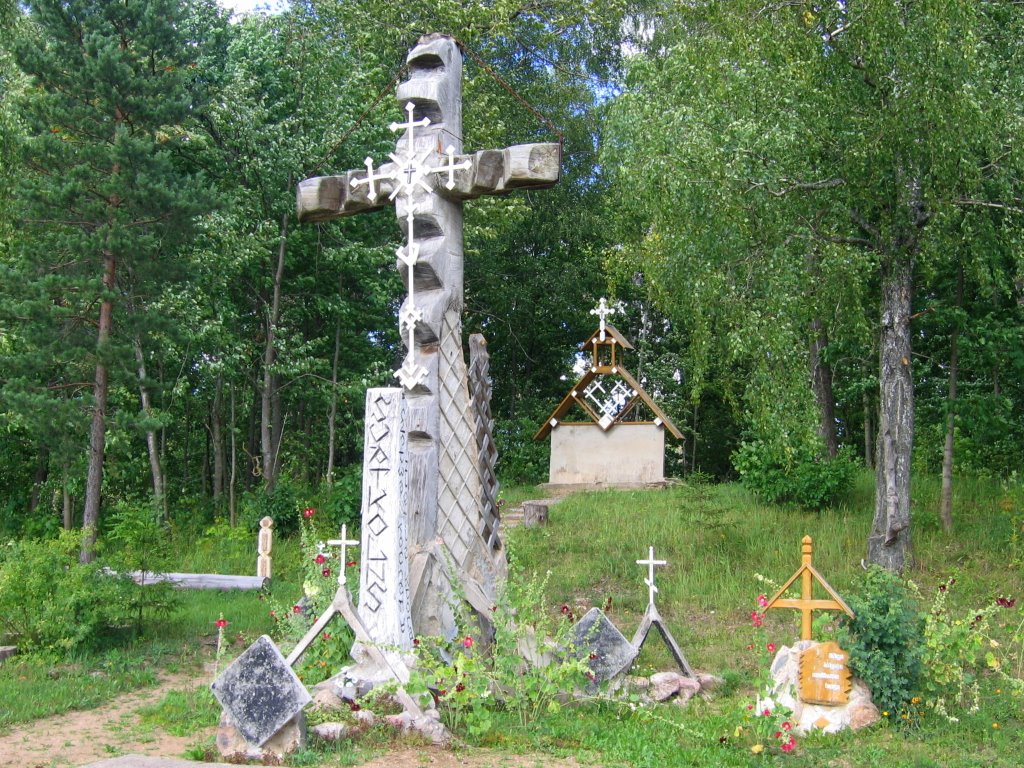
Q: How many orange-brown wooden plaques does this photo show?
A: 1